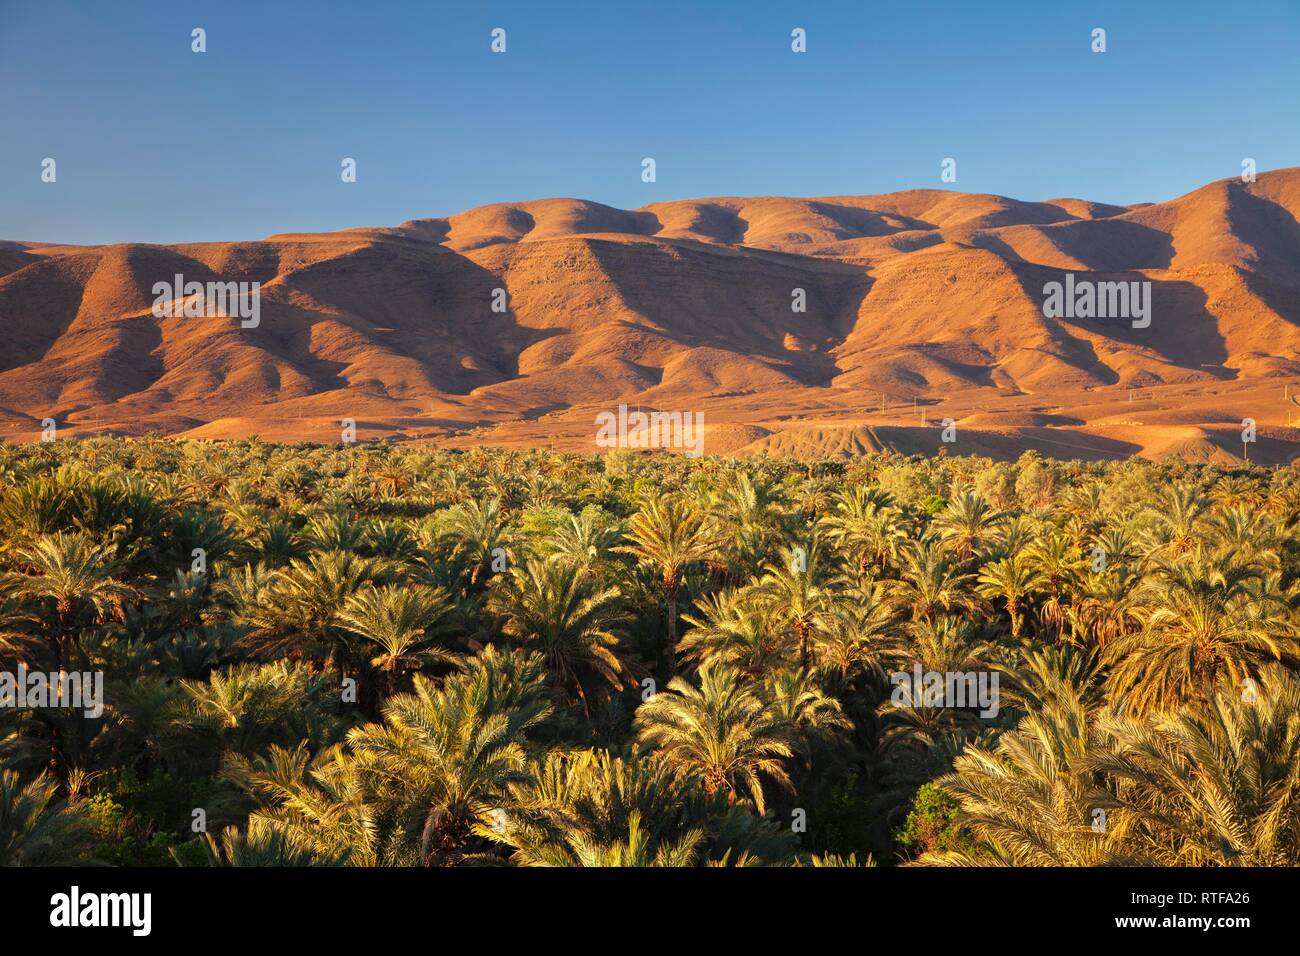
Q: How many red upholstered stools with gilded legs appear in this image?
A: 0